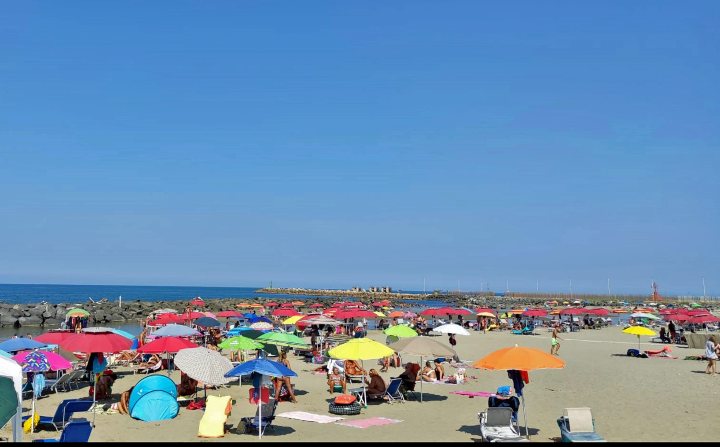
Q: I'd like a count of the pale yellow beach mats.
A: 1